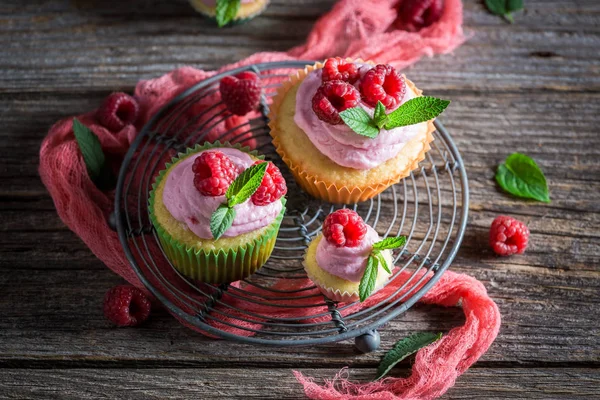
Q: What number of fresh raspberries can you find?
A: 11